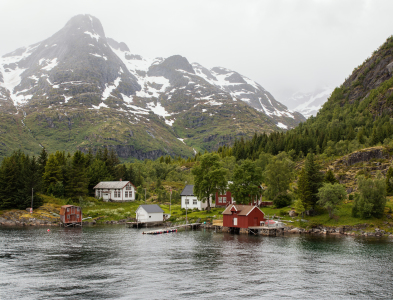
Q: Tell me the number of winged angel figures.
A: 0